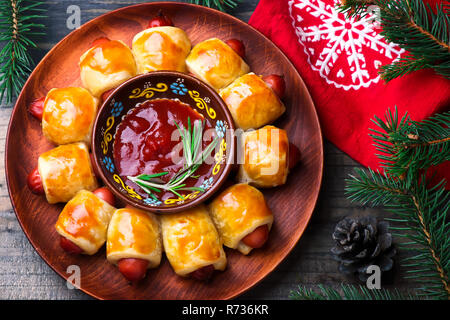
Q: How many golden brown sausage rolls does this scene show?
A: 11